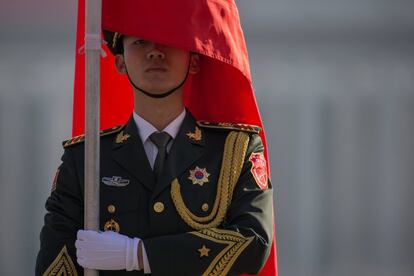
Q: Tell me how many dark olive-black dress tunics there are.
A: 1